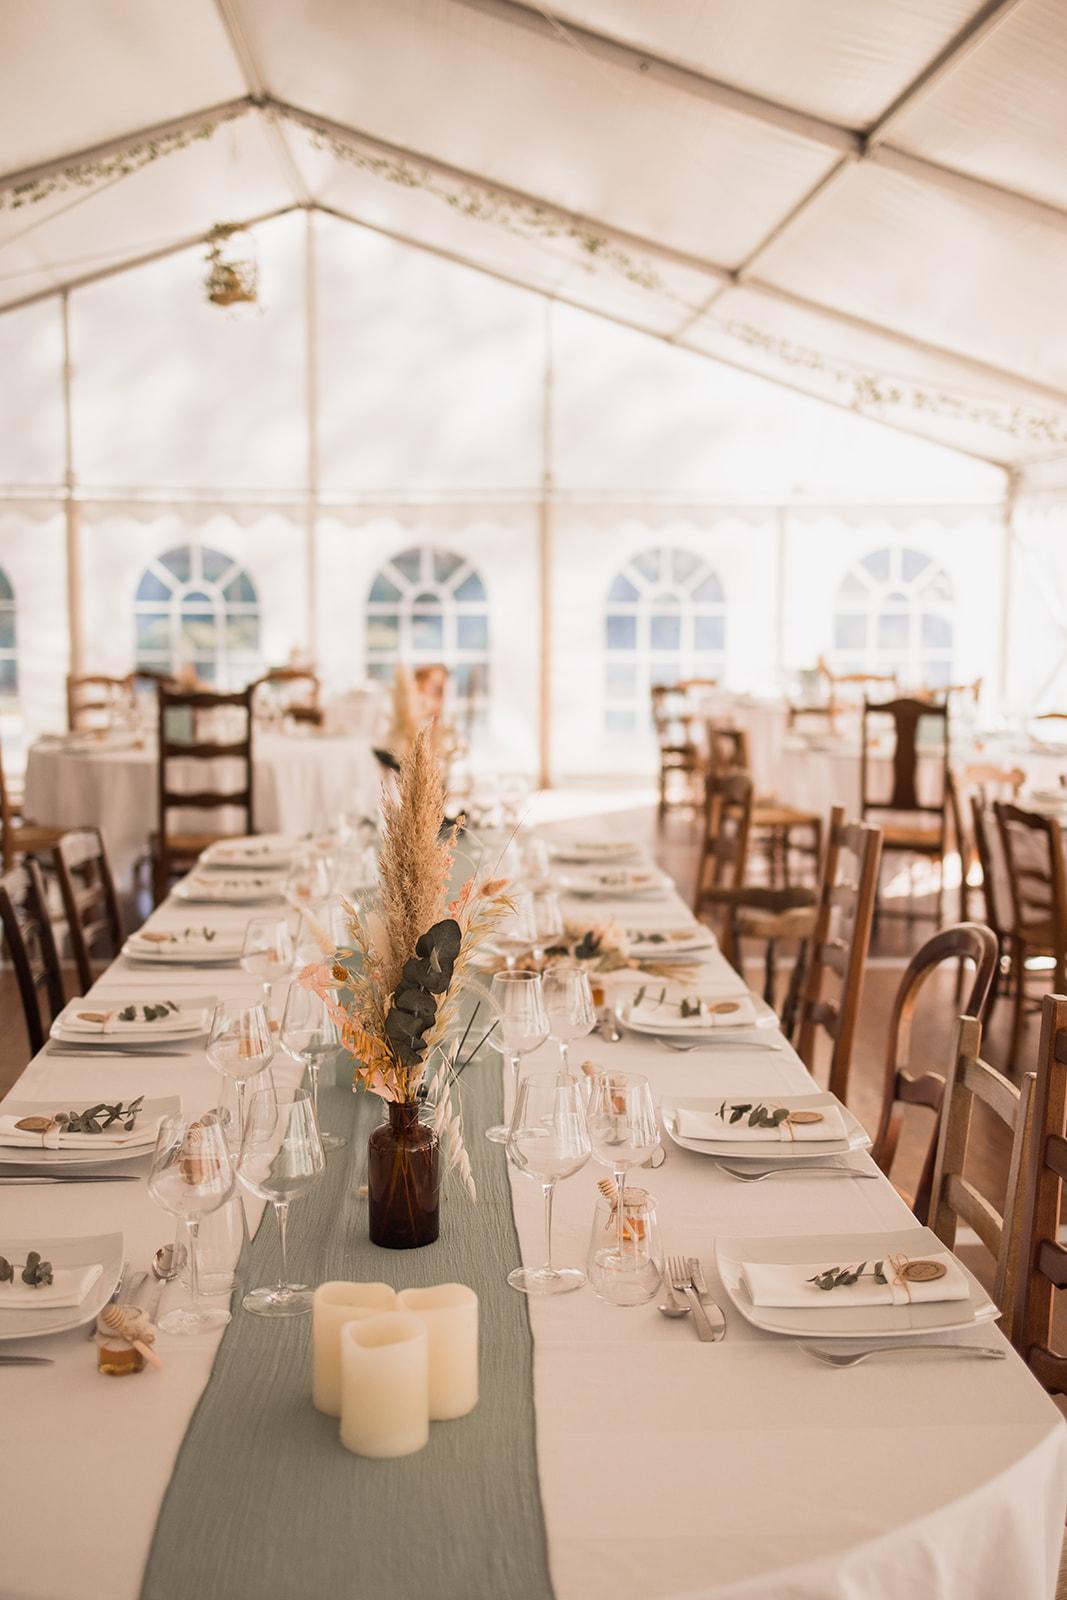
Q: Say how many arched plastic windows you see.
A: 5